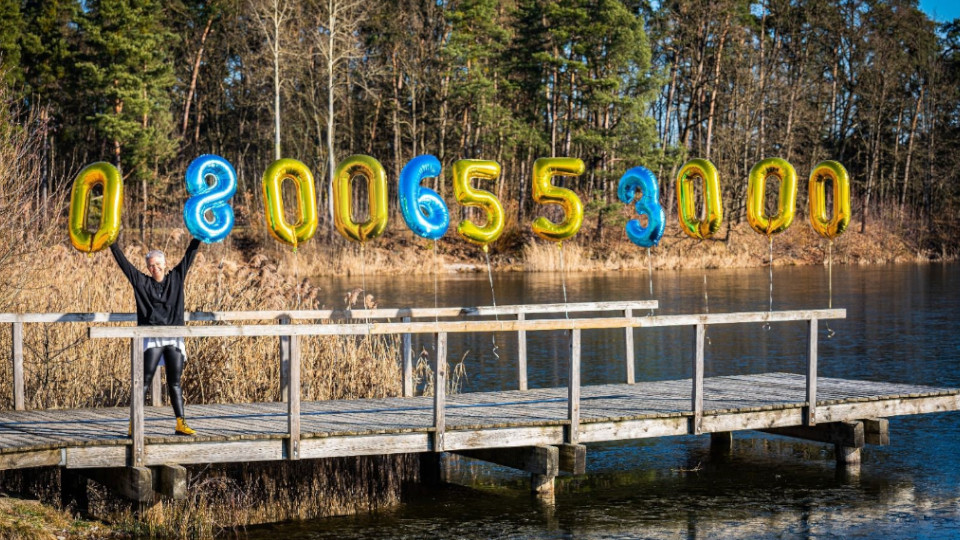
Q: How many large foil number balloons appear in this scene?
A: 11